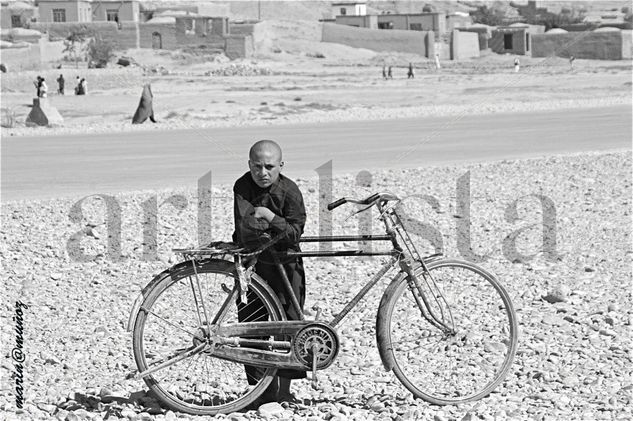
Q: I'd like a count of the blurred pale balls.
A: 0